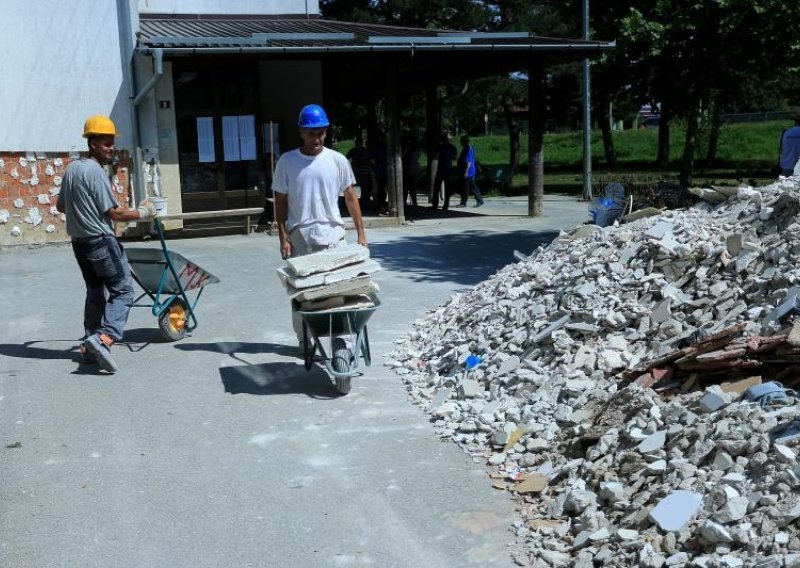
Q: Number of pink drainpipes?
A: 0